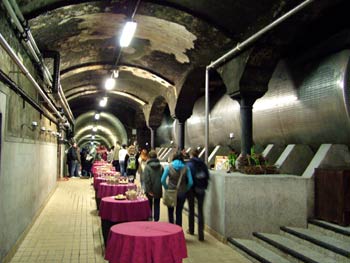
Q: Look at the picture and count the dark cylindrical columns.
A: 3